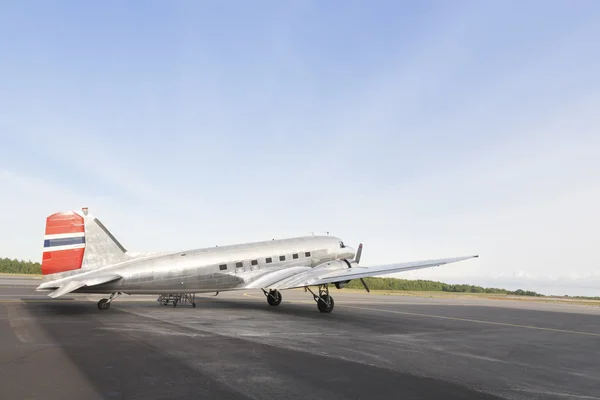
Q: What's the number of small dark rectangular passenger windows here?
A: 7